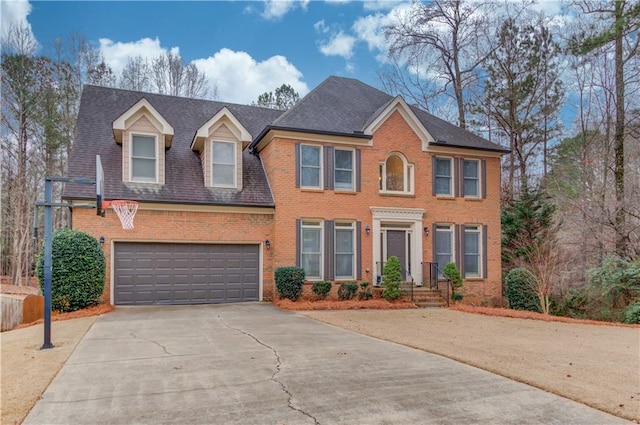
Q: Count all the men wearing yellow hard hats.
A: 0